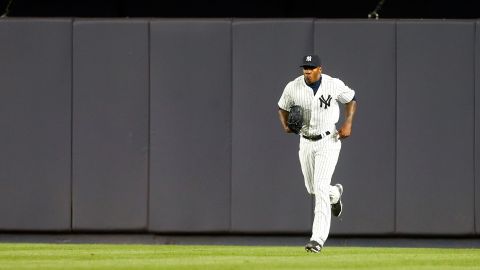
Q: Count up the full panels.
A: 5